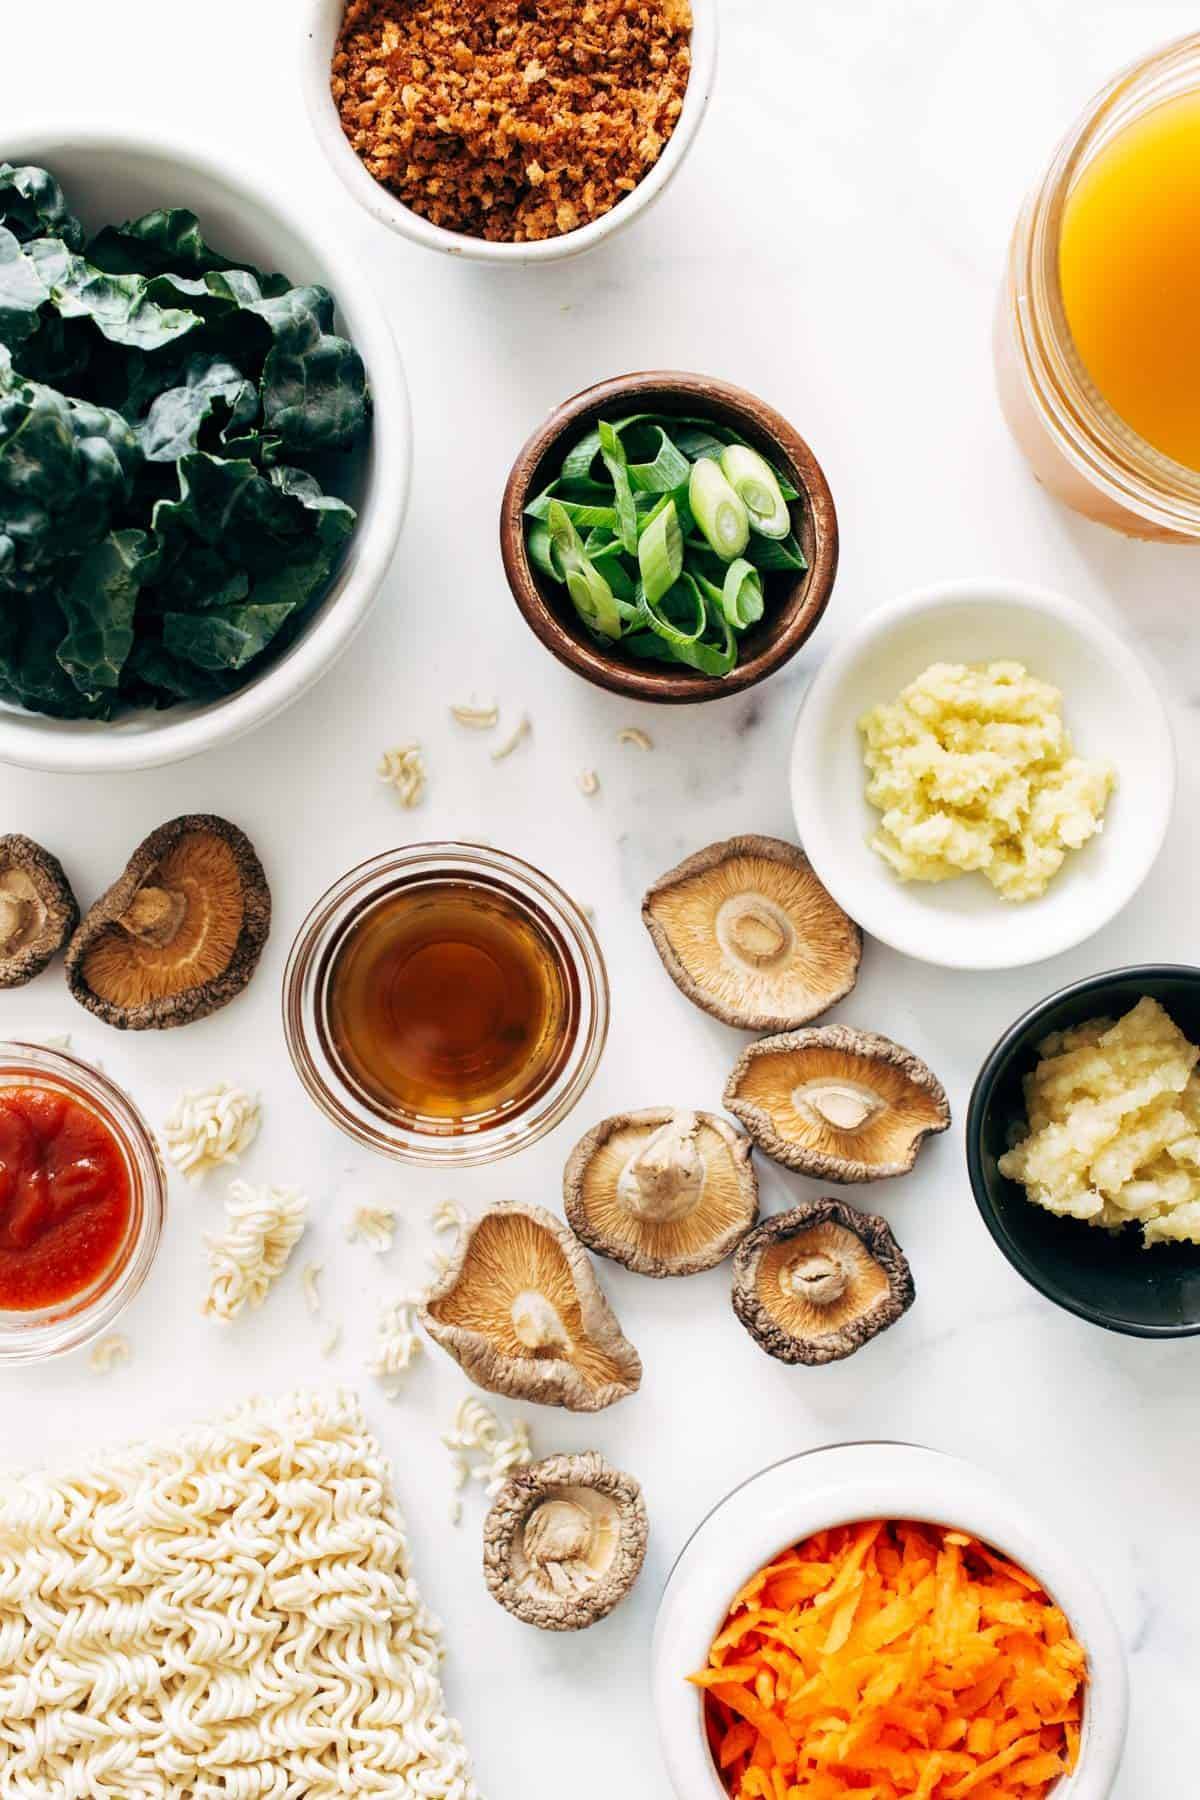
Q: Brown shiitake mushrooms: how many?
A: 8